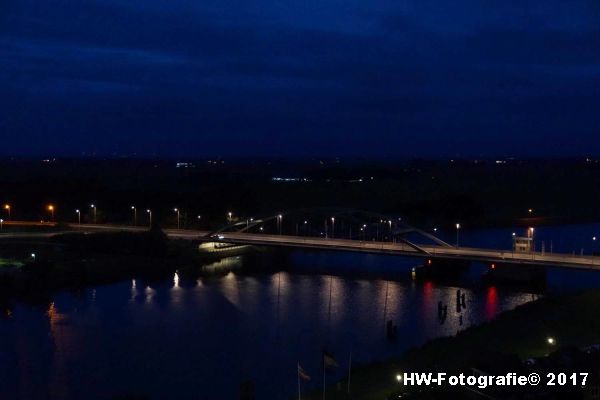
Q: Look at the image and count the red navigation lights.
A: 2